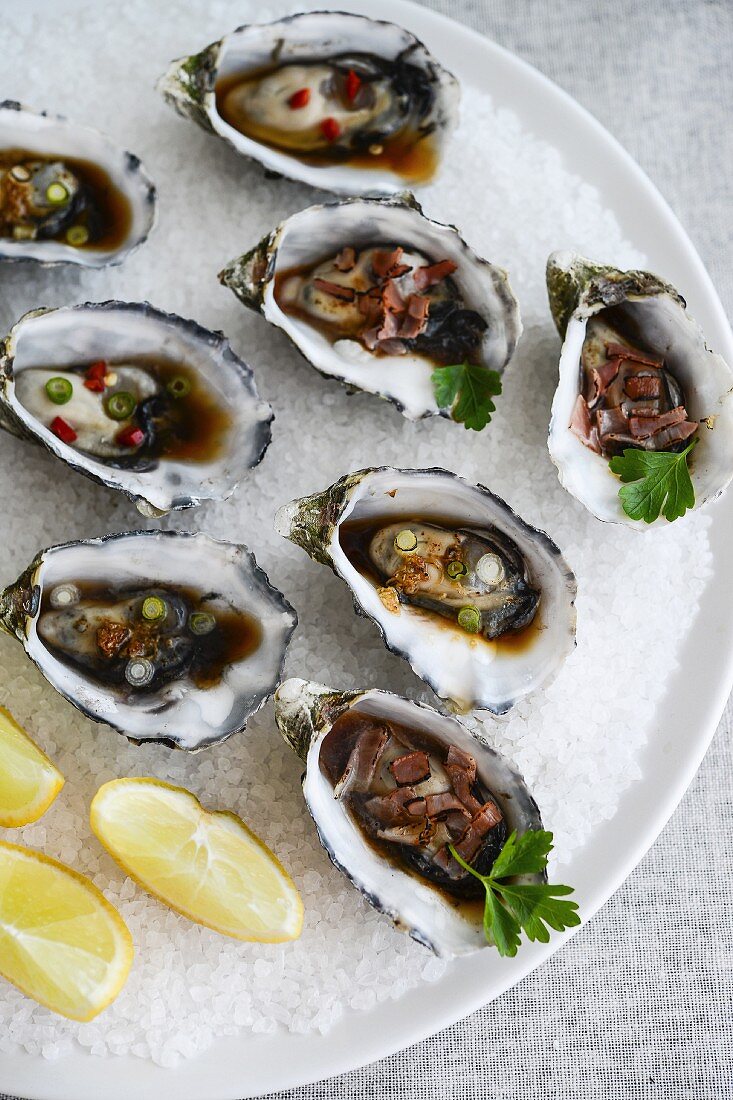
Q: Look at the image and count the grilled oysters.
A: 8